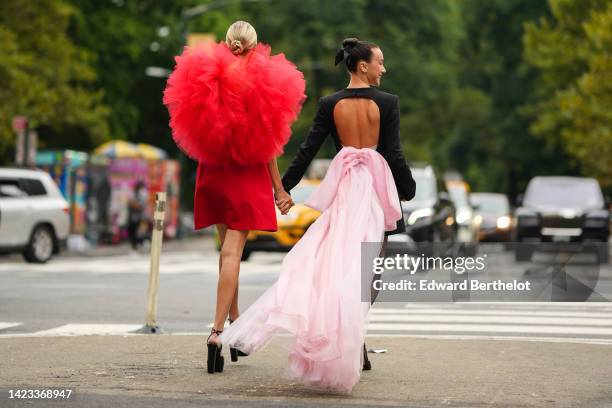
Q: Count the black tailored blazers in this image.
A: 1